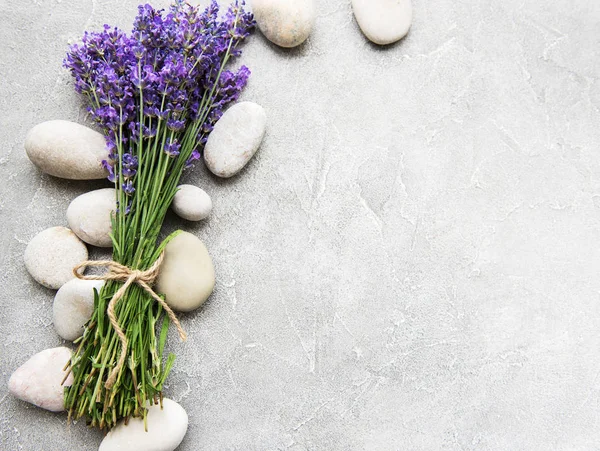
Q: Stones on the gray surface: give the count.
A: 11